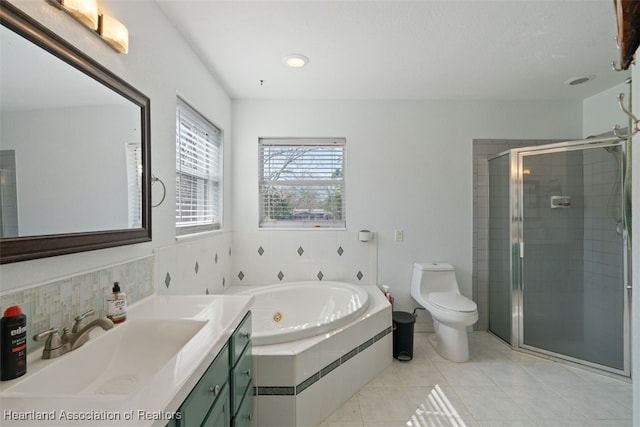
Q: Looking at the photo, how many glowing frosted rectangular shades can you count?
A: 2